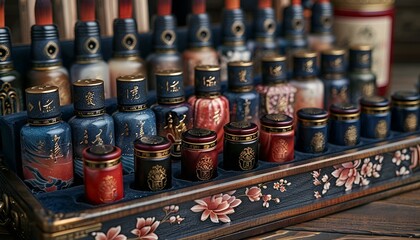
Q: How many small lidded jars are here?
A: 9